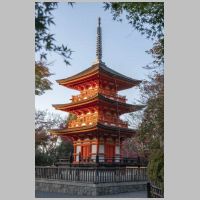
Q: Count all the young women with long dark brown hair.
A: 0